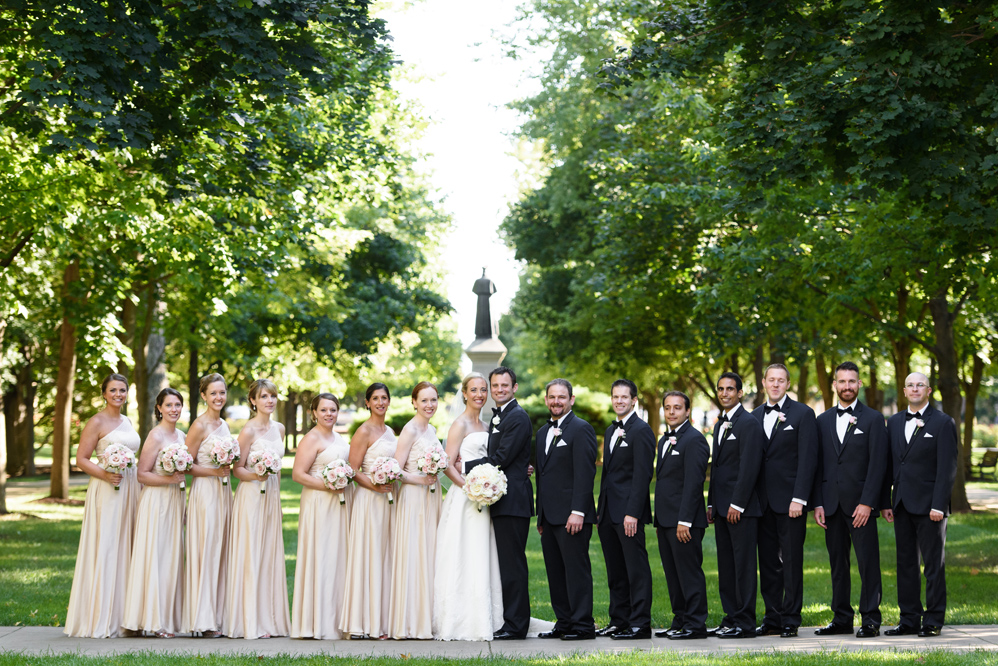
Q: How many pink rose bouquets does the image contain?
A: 7